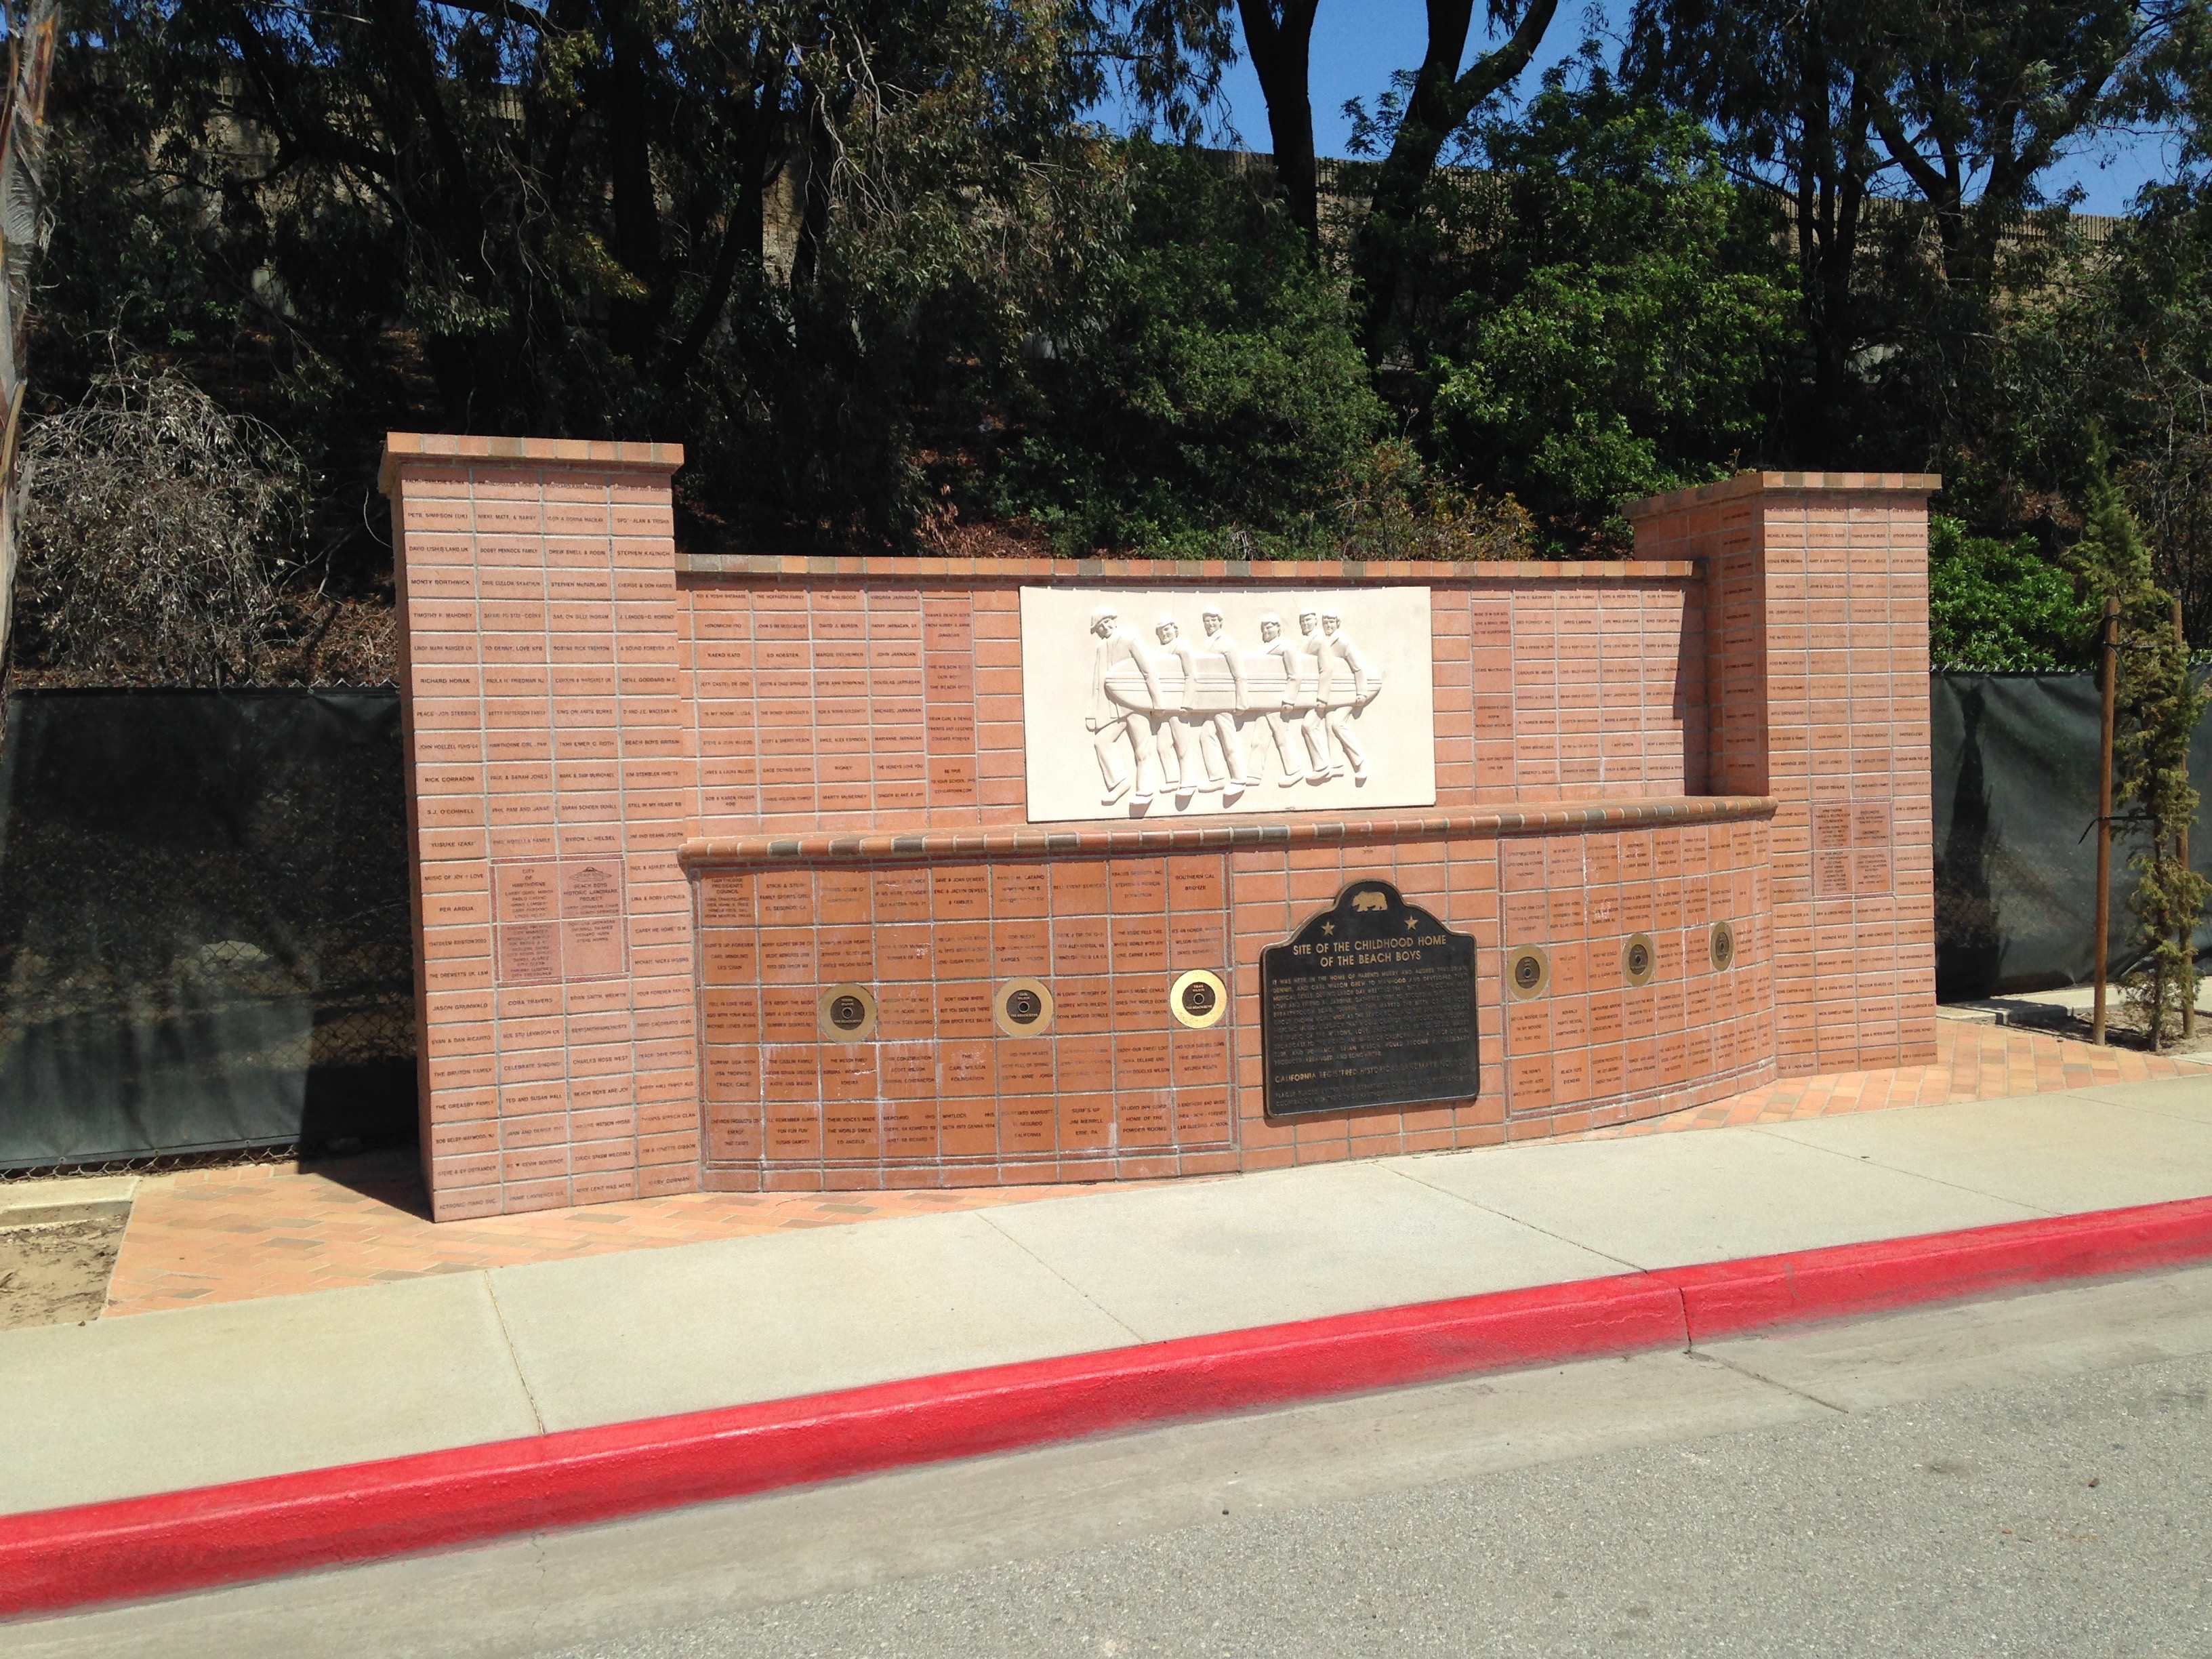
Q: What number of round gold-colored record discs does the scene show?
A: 6